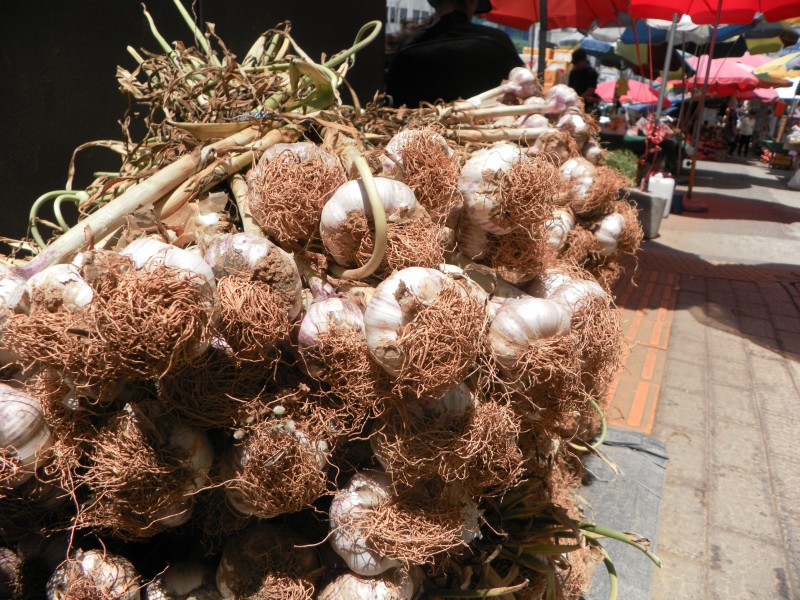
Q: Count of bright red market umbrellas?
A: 2